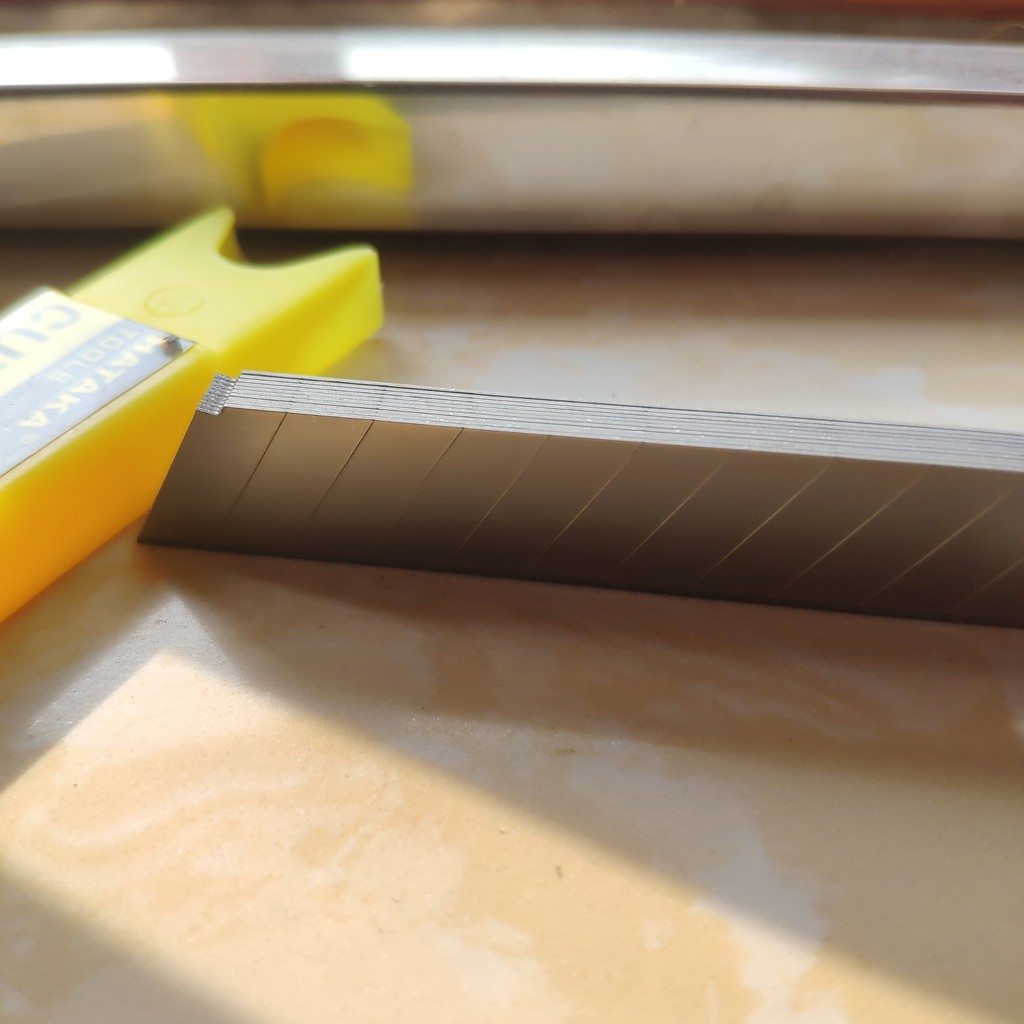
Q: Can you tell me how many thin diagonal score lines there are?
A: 10